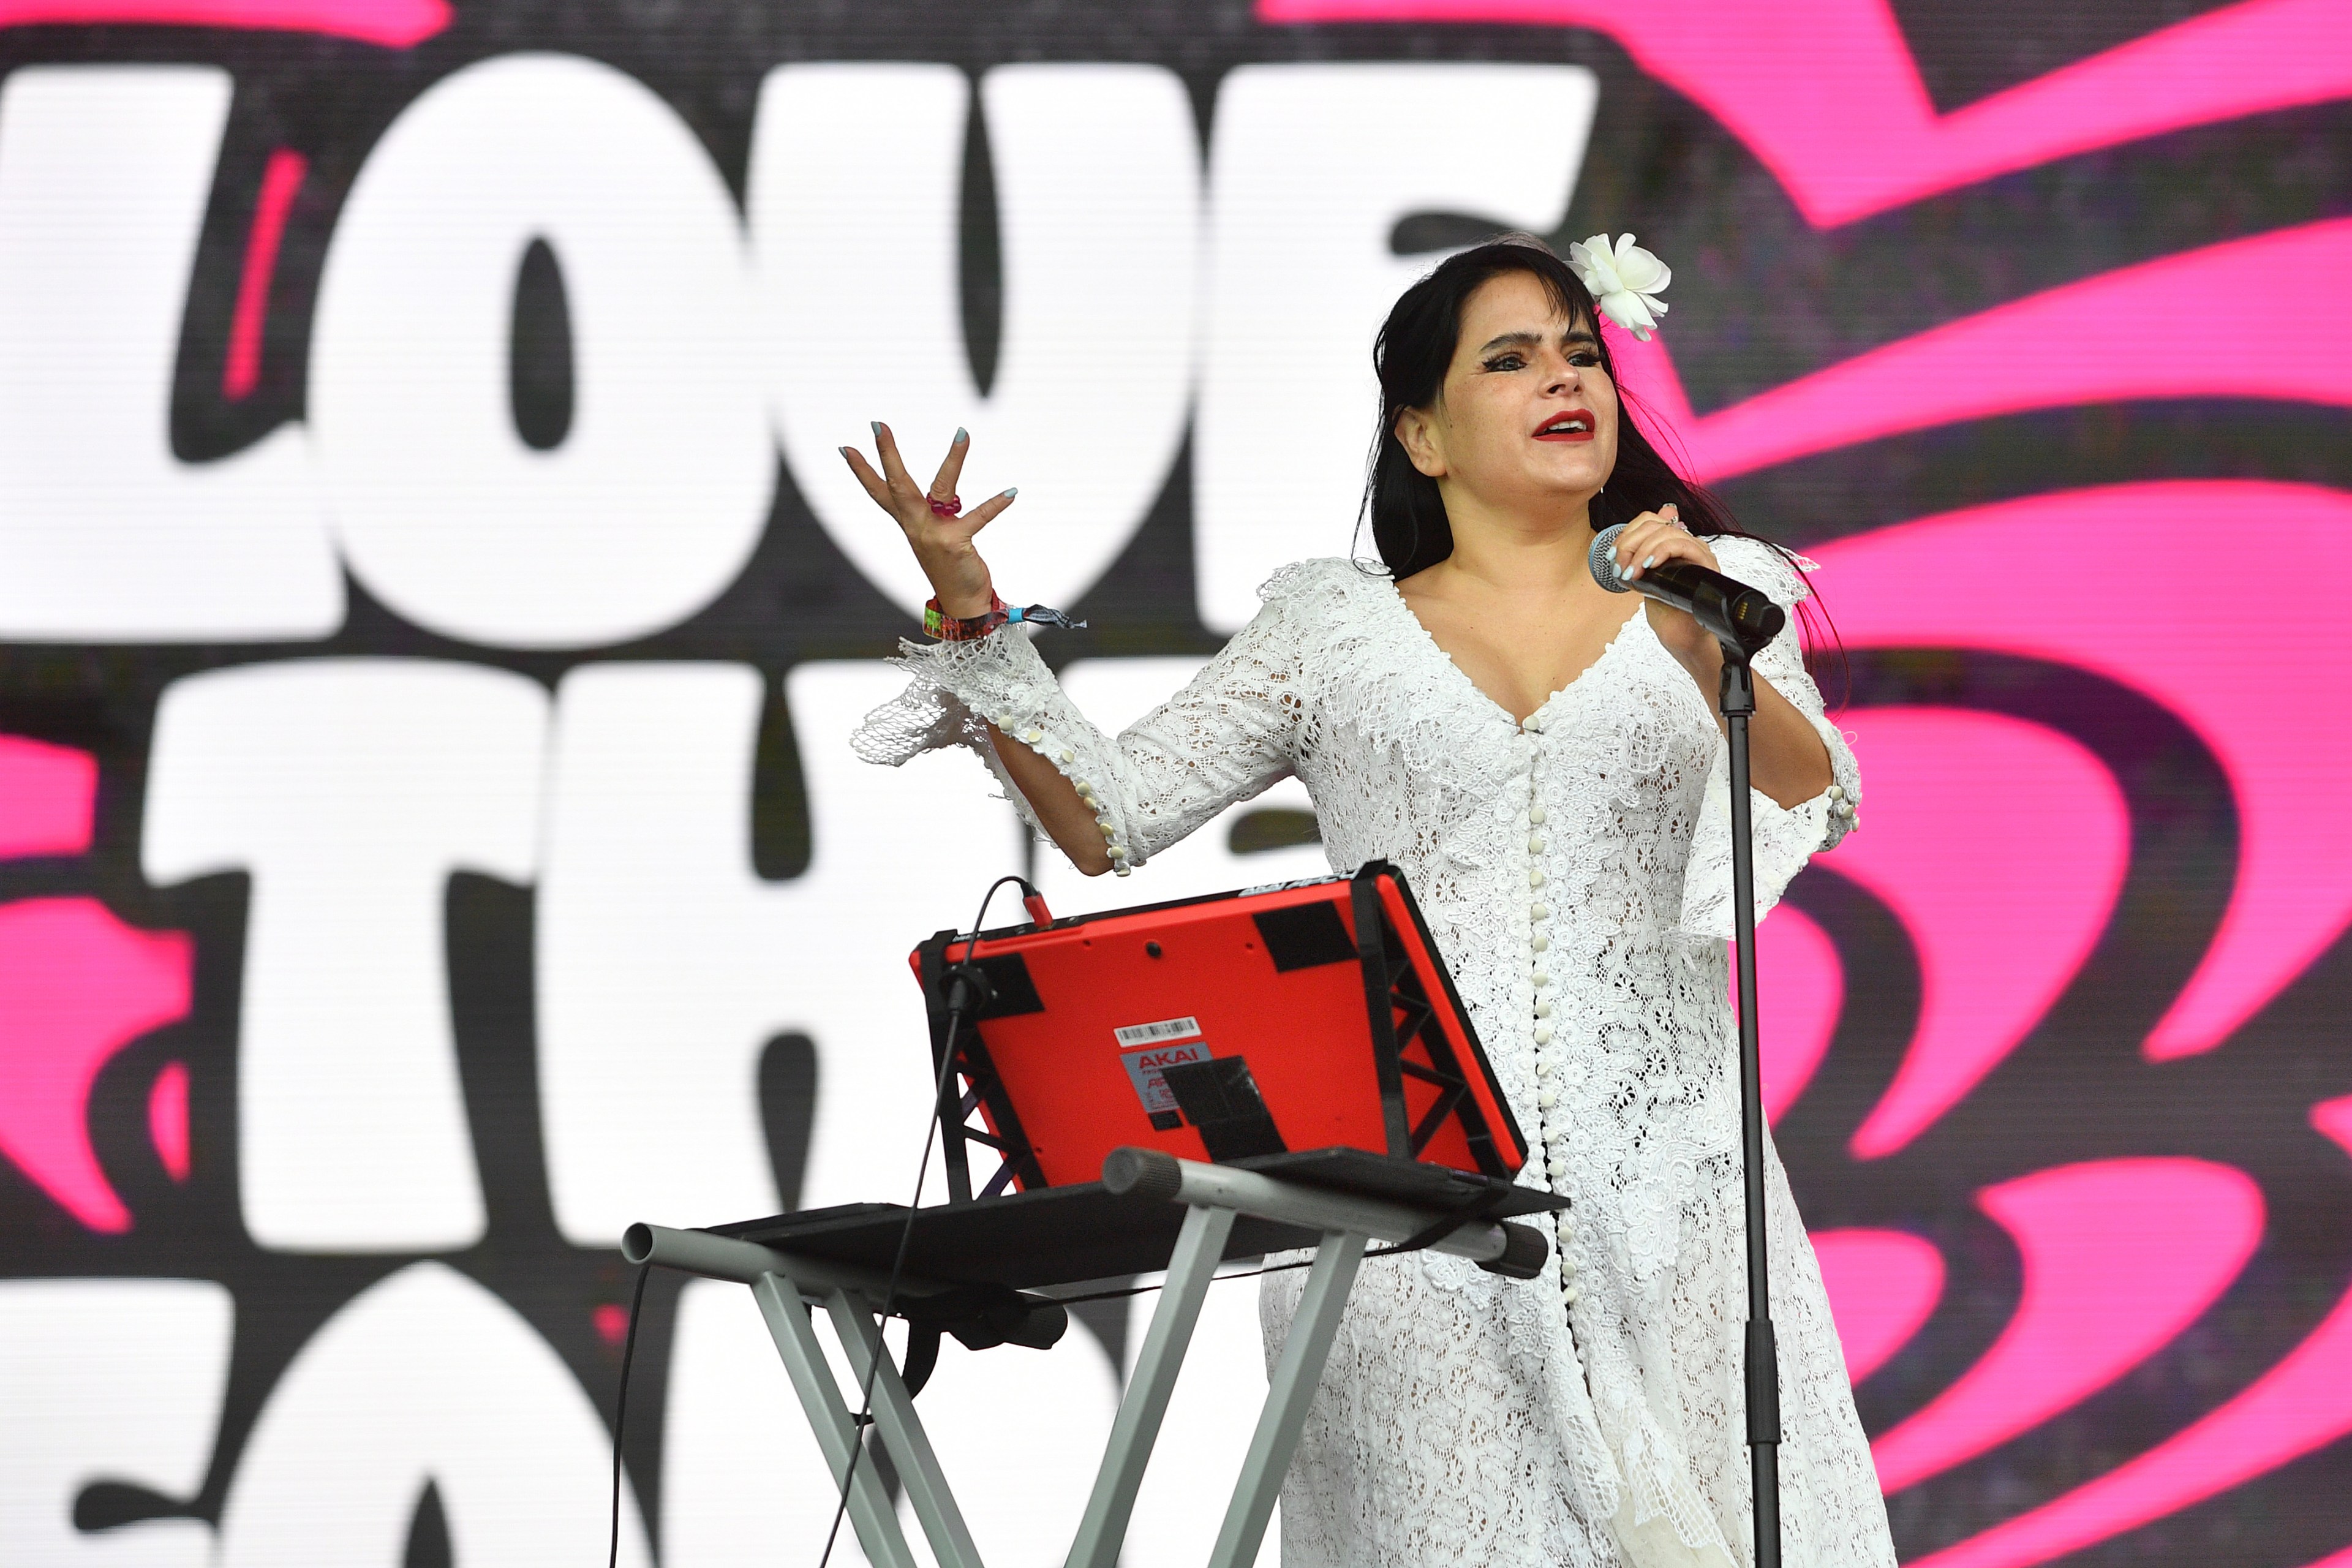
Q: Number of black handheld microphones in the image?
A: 1